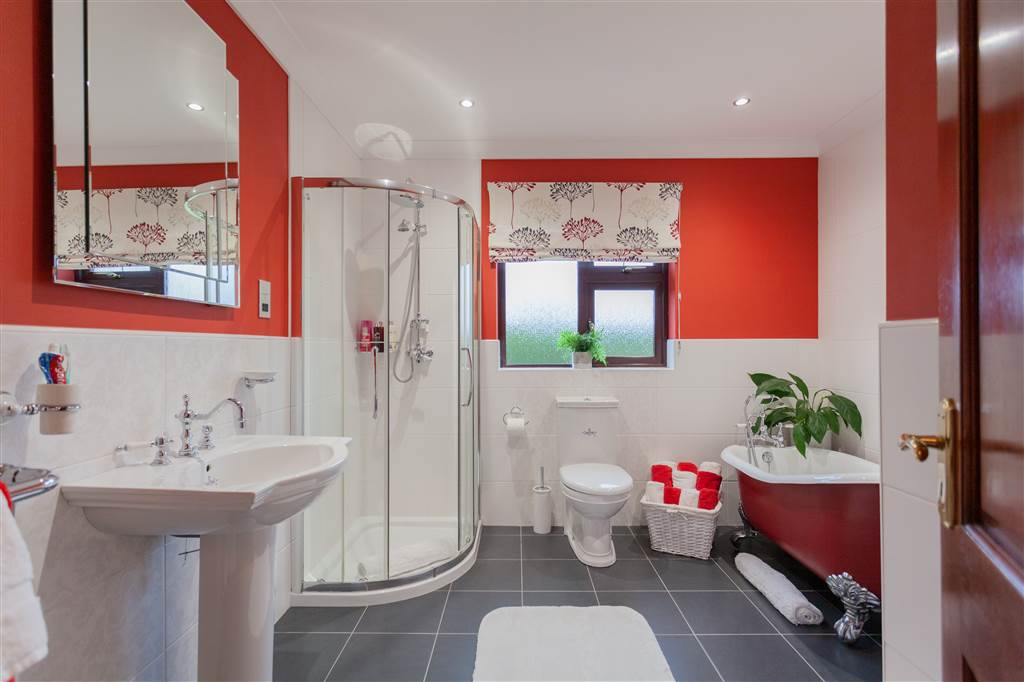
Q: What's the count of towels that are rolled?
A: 11